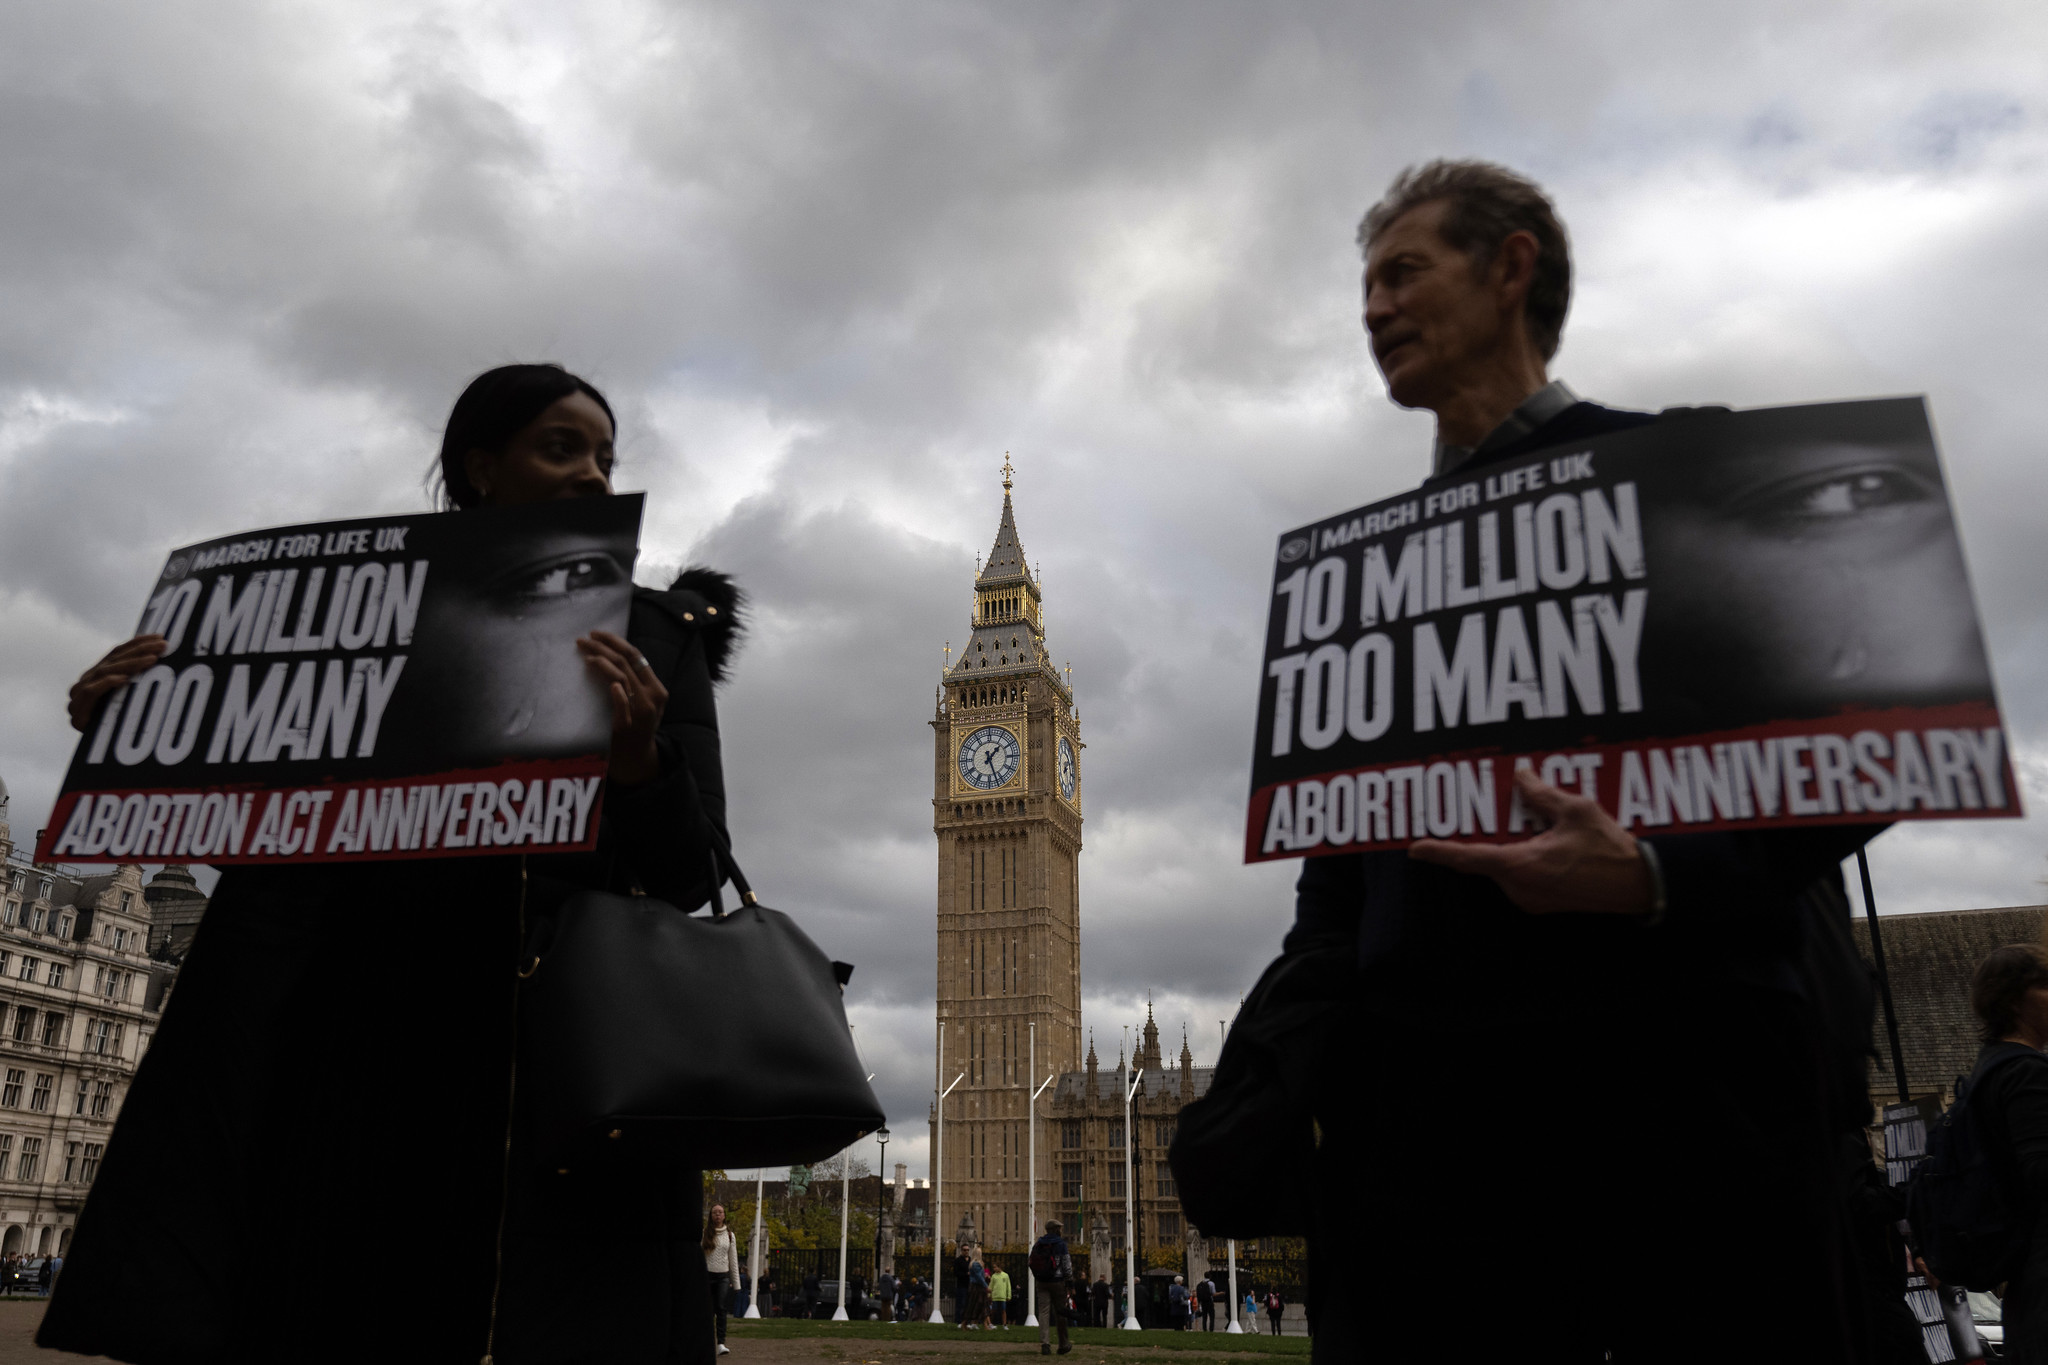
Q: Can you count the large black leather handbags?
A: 1